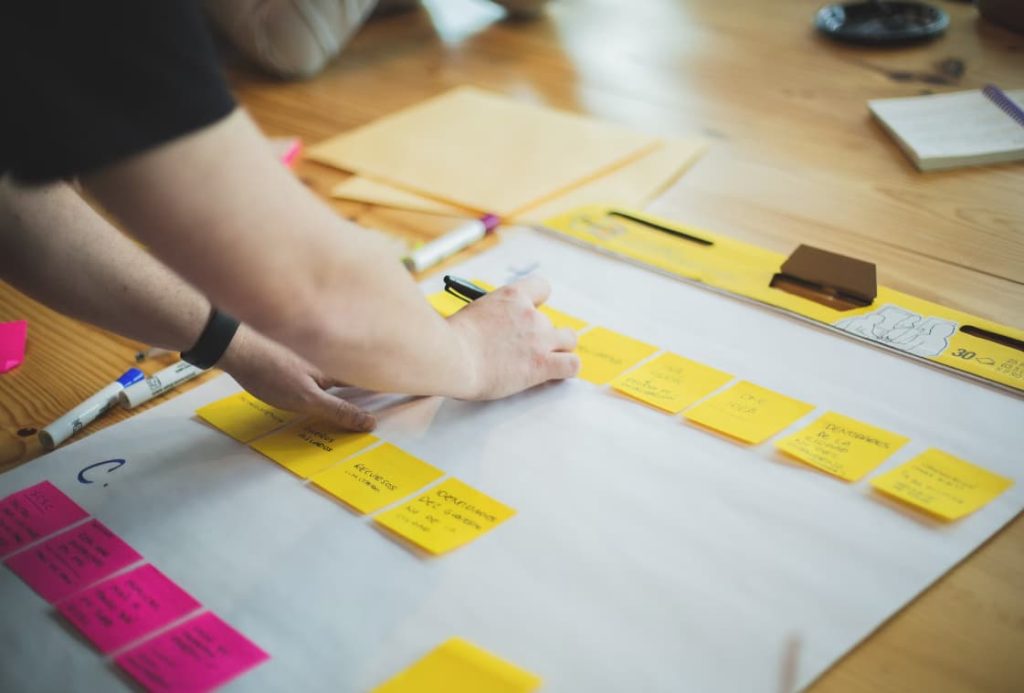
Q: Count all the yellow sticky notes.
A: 12